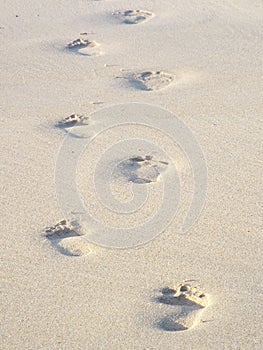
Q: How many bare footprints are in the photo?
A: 7